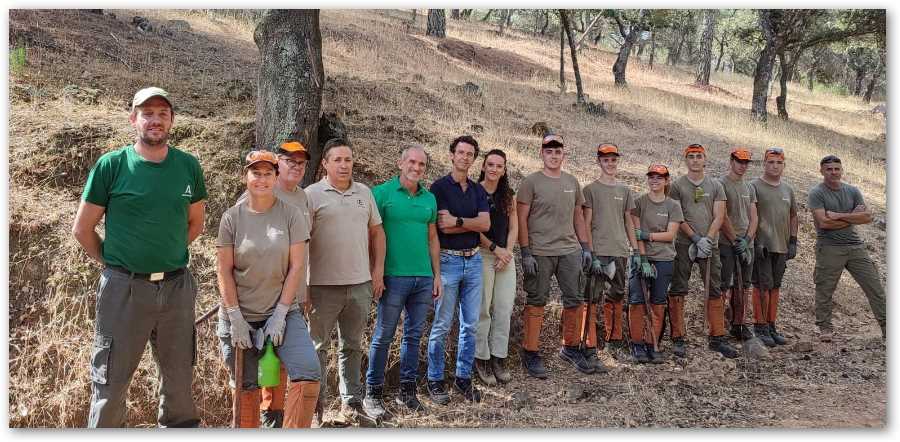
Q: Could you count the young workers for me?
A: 6